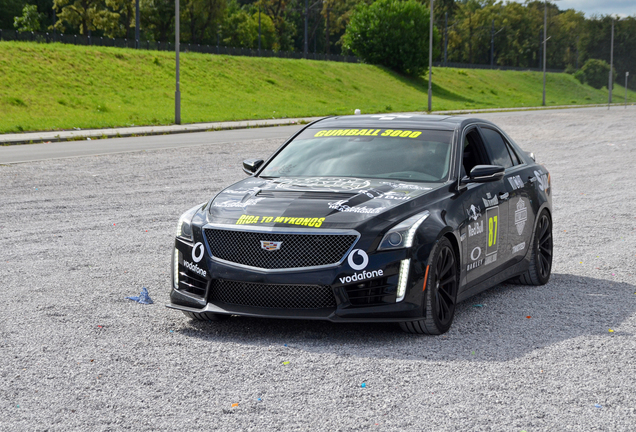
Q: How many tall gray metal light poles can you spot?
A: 4